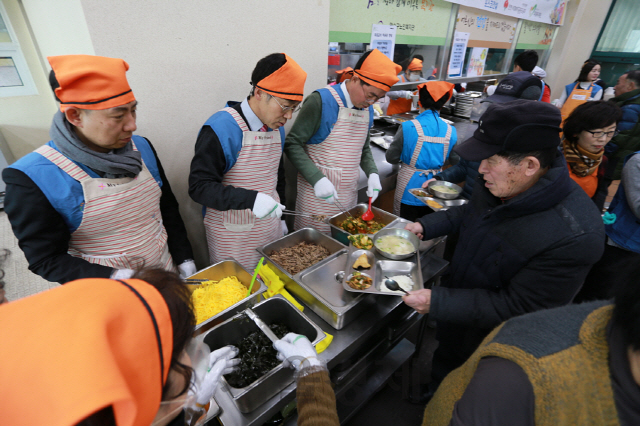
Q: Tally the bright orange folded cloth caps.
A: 7